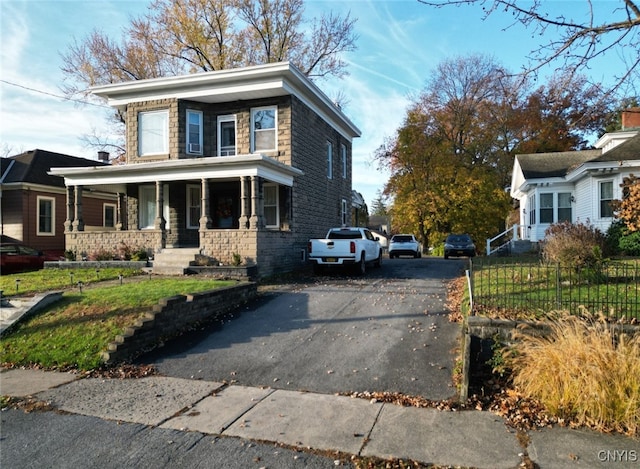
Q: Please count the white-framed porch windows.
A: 3